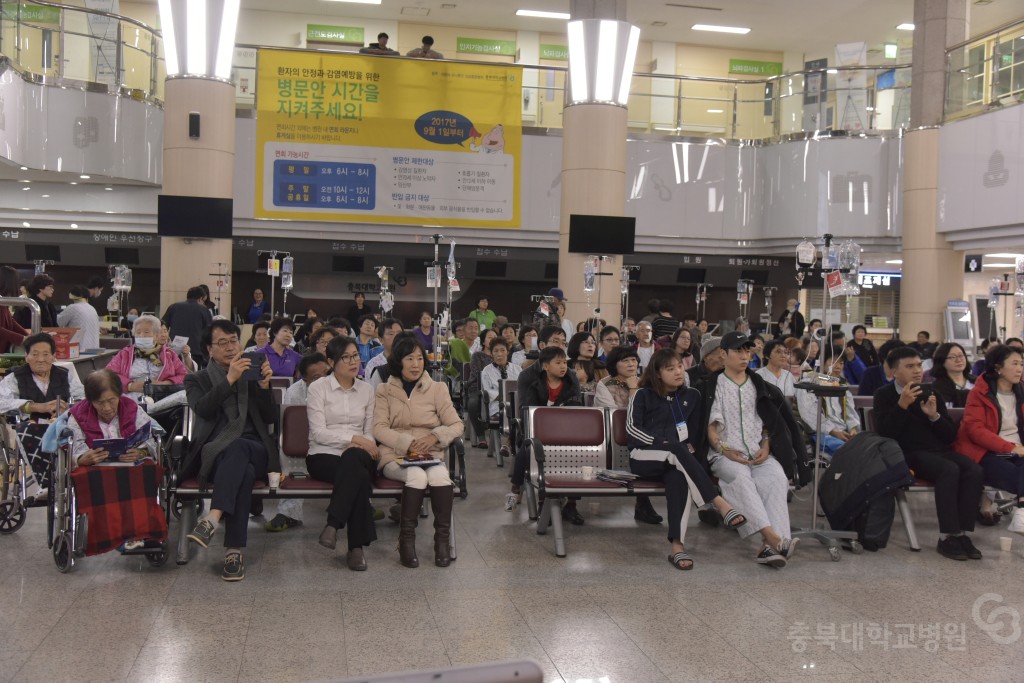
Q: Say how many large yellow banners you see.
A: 1